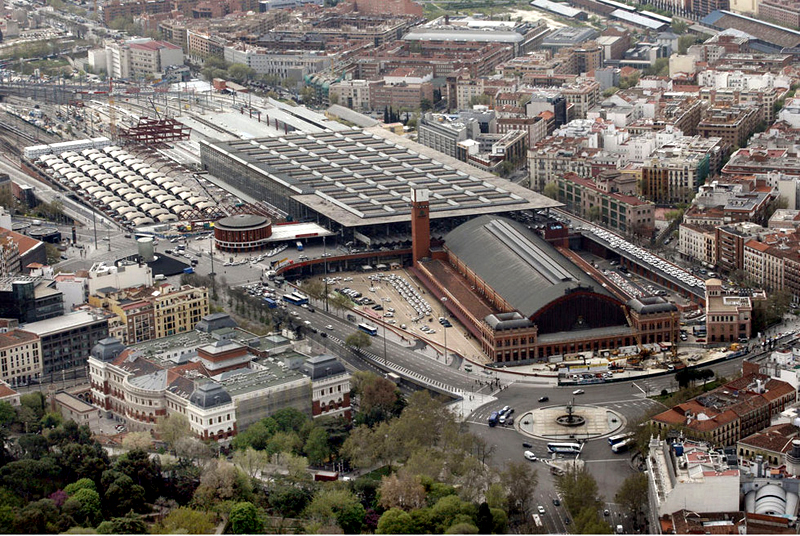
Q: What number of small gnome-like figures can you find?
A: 0